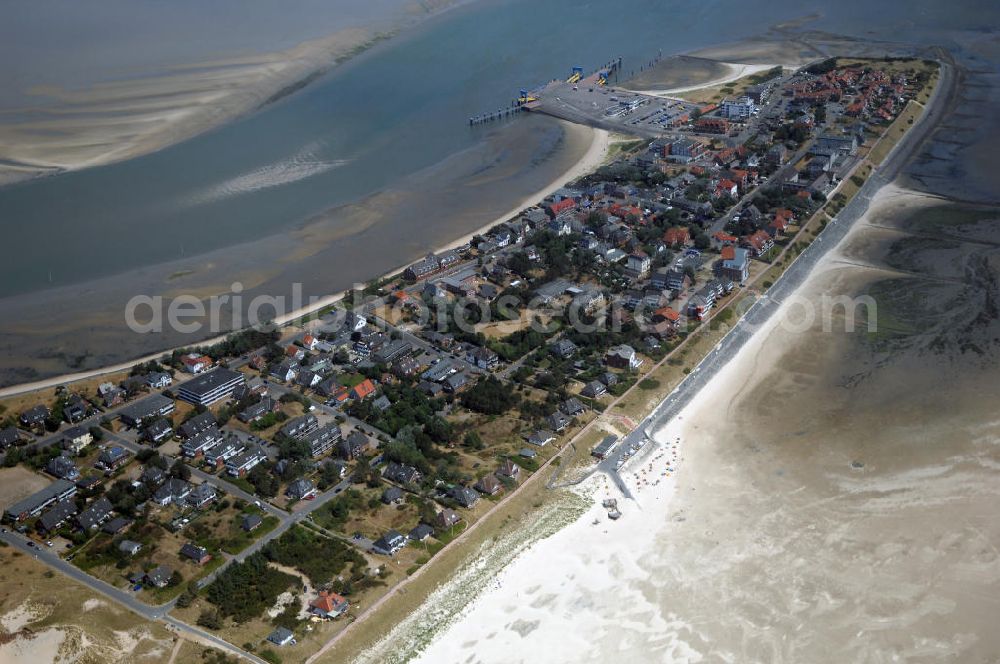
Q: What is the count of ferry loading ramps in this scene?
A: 3